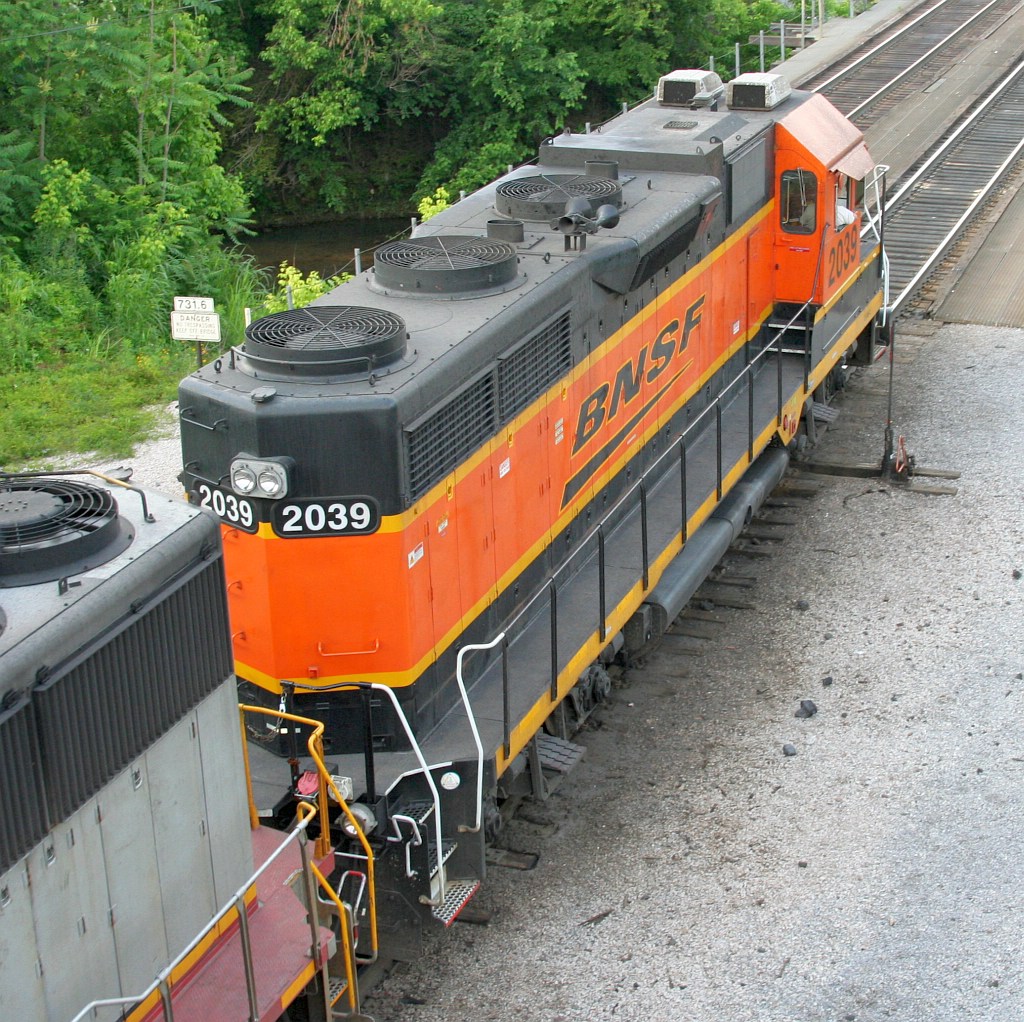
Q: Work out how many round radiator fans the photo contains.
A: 4